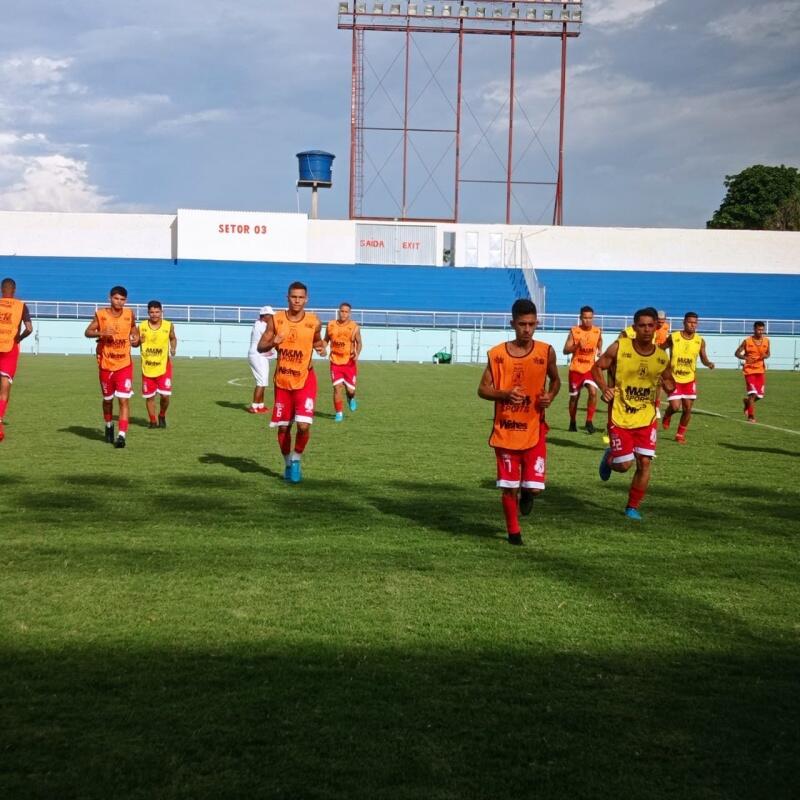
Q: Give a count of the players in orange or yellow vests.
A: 12